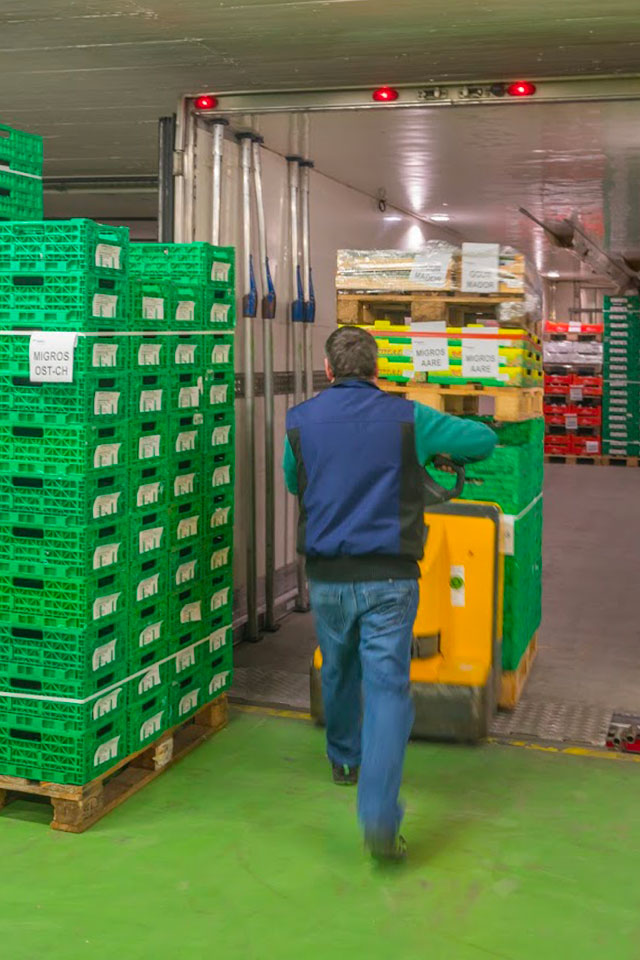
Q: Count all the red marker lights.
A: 3